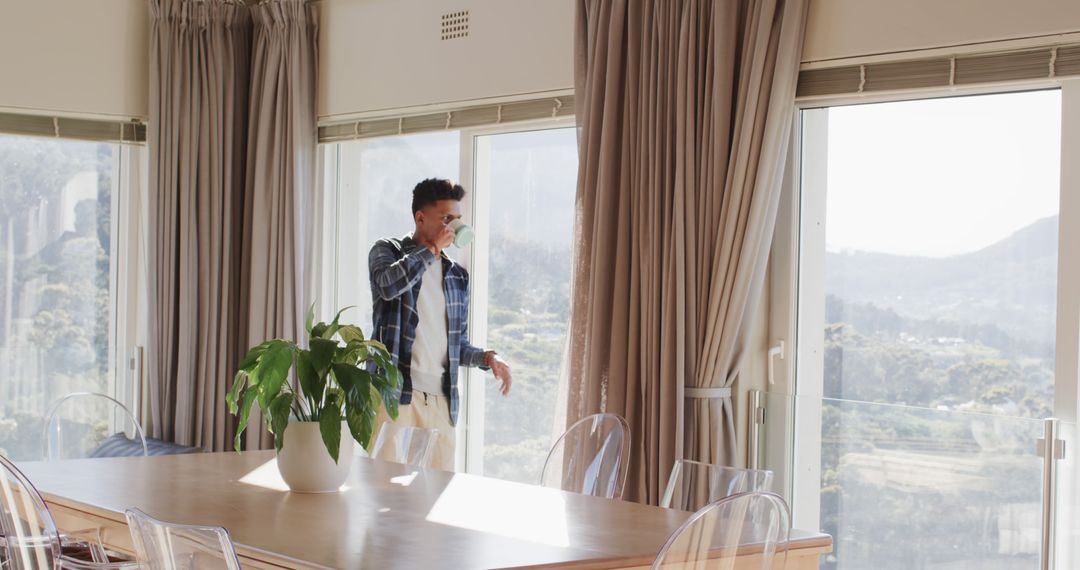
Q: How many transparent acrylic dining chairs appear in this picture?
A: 7